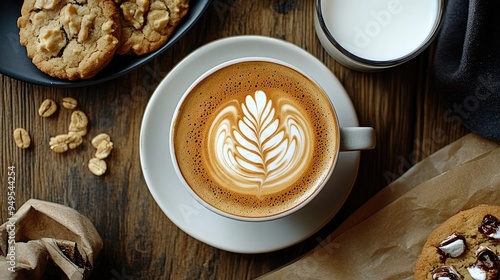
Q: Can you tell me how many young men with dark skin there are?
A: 0